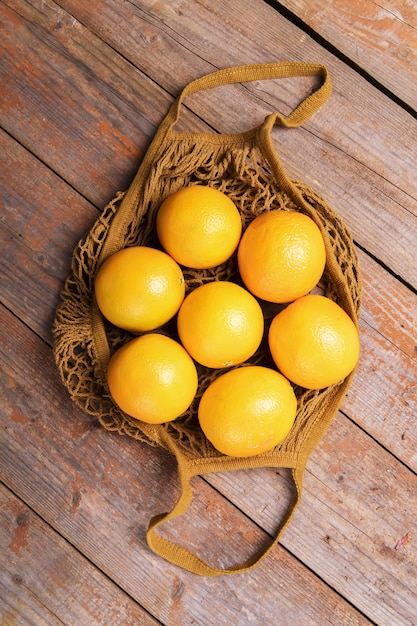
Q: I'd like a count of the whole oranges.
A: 7